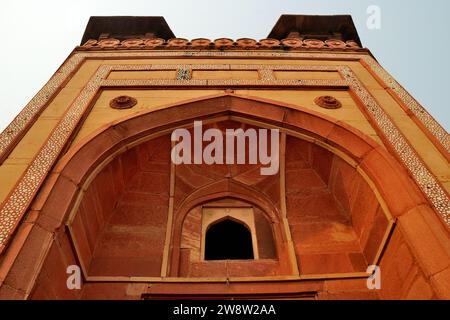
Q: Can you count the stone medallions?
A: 2